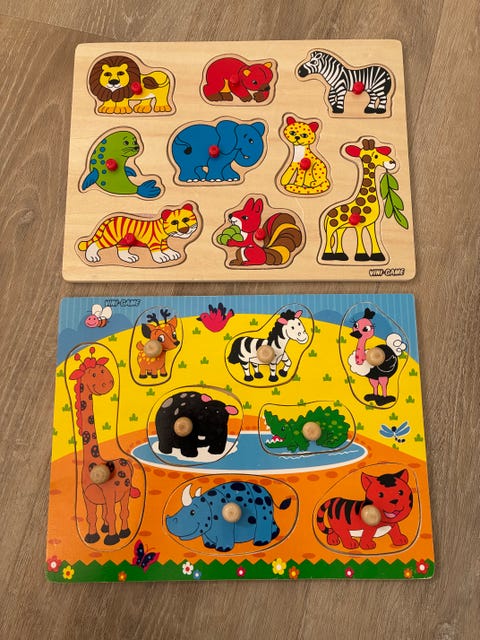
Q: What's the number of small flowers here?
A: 11